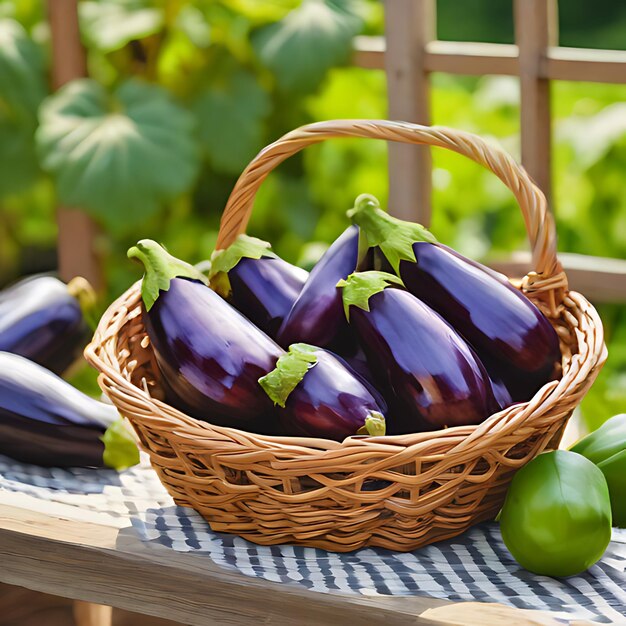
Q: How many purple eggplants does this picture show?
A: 8